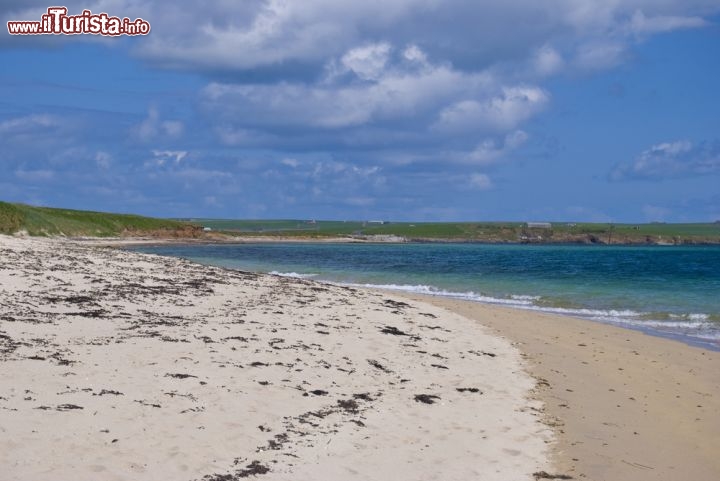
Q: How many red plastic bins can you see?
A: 0